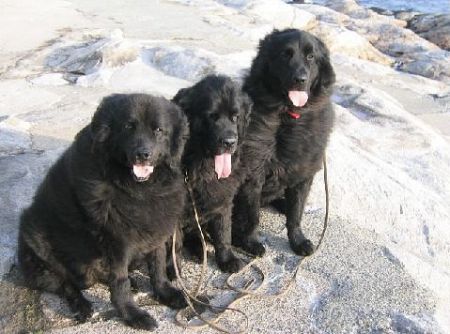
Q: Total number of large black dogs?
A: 3